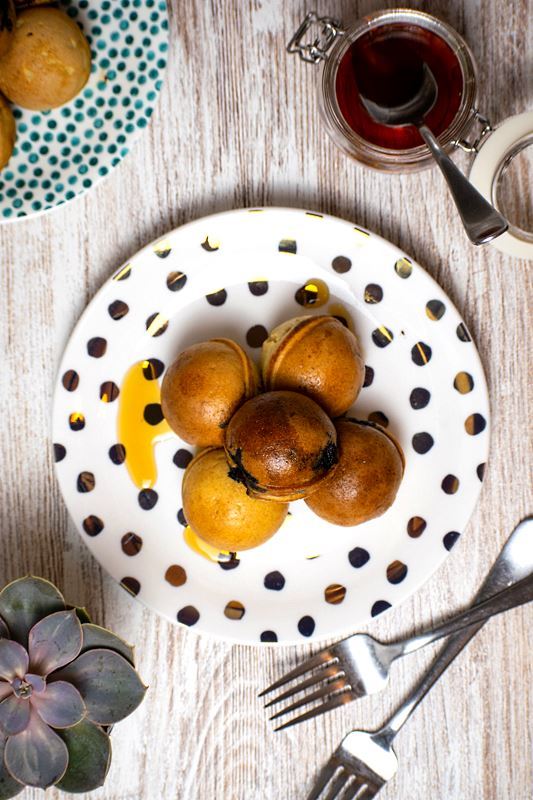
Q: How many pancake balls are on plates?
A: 8